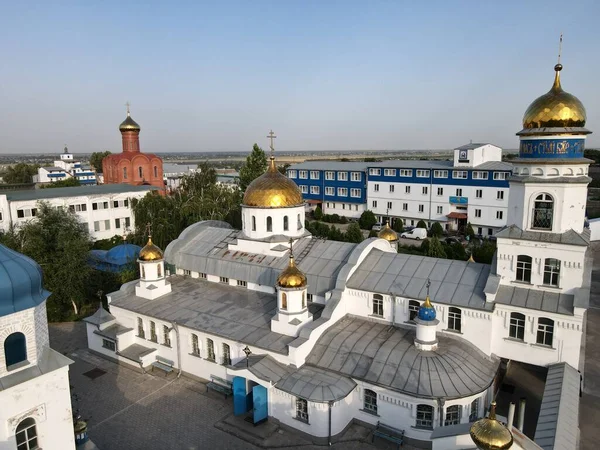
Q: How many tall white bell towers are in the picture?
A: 1